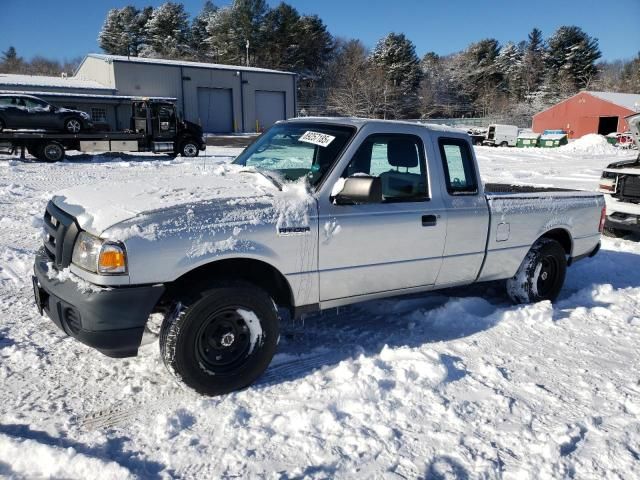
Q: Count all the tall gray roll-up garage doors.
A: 2